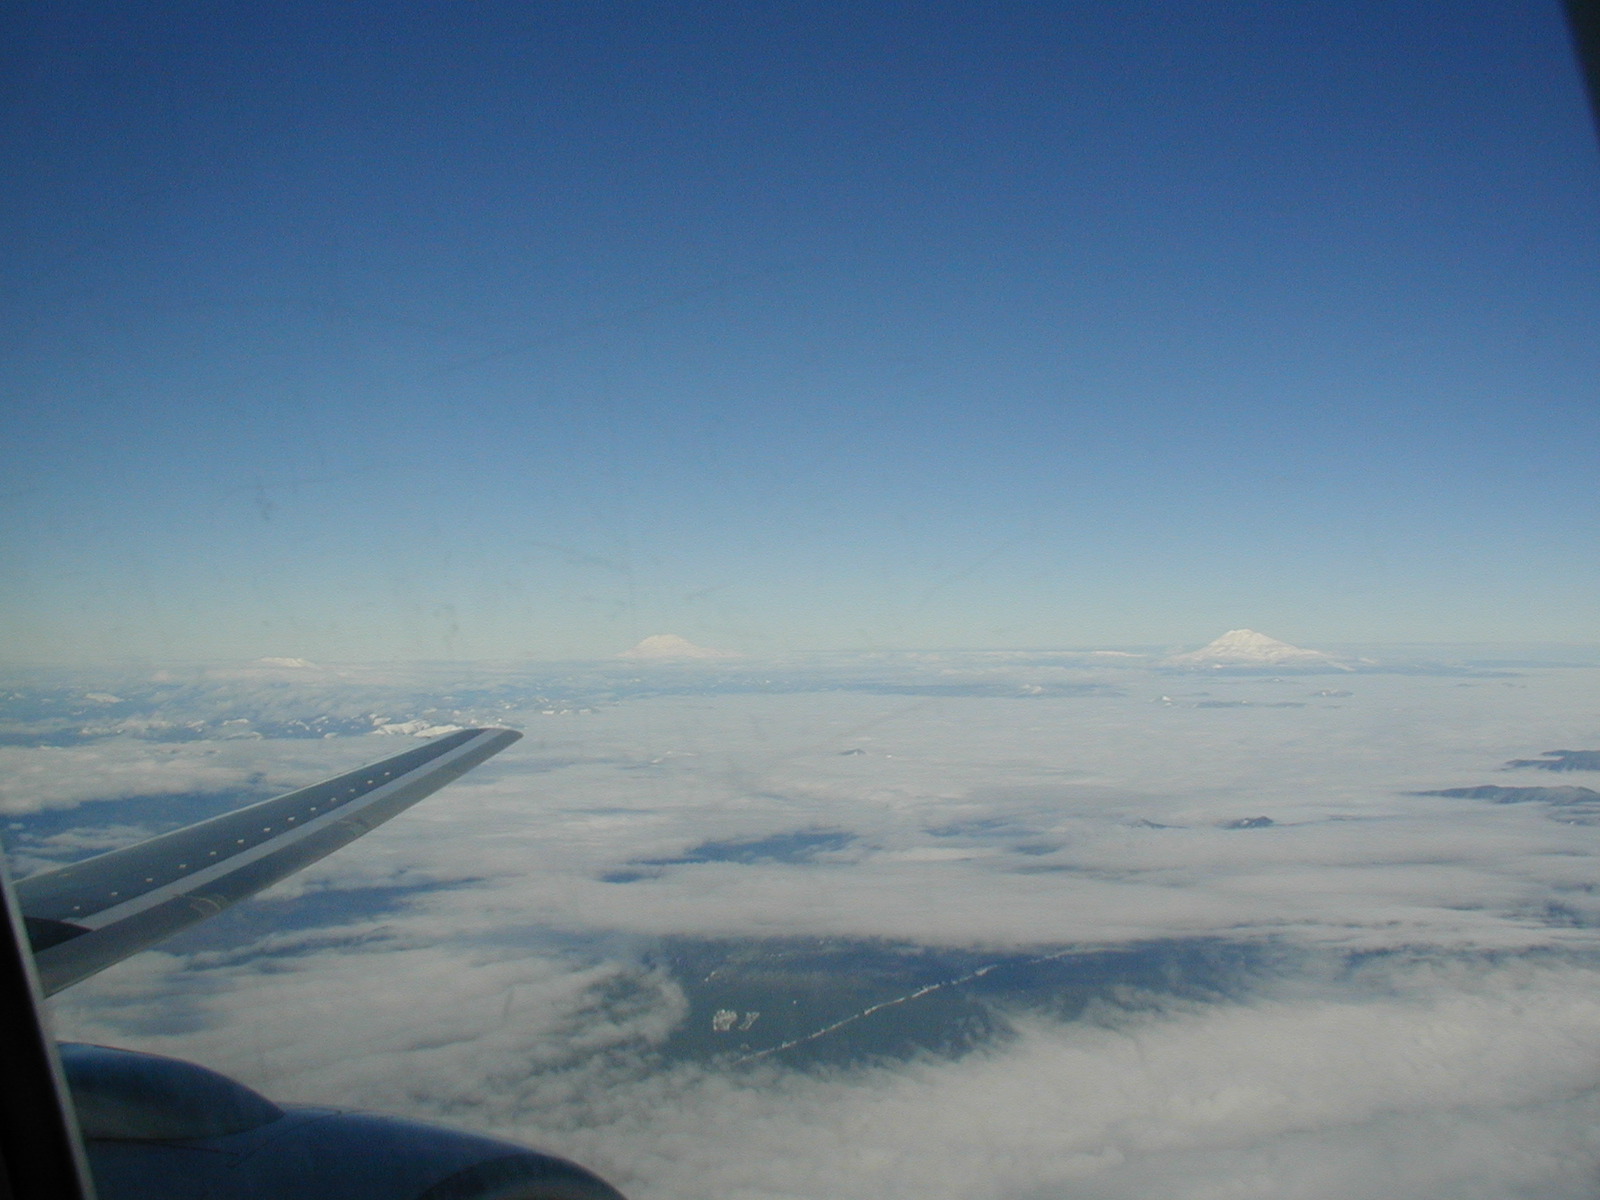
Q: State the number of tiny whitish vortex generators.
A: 13